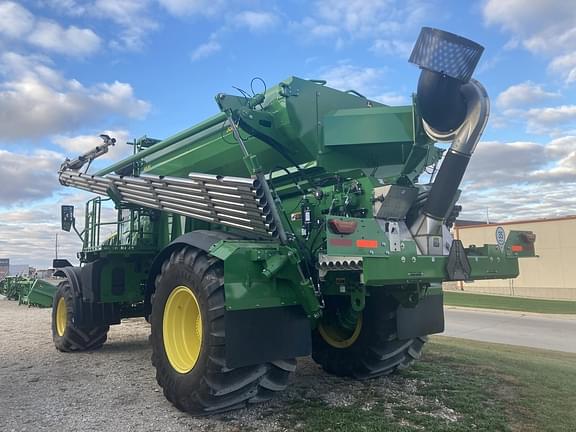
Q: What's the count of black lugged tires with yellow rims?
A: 3